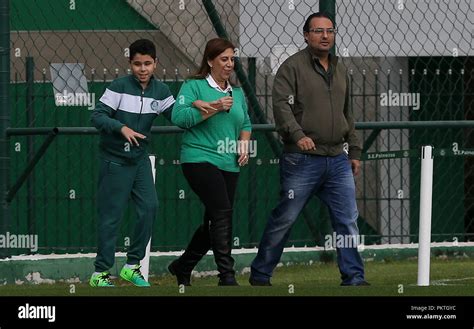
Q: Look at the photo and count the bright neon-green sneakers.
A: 2